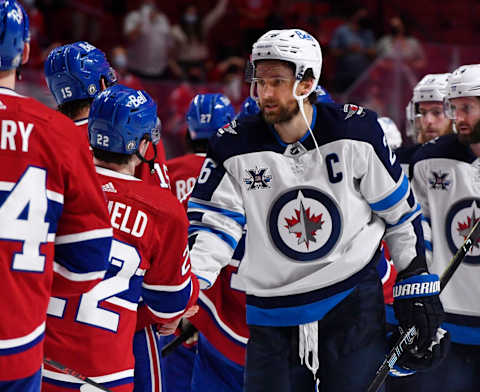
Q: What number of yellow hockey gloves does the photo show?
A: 0